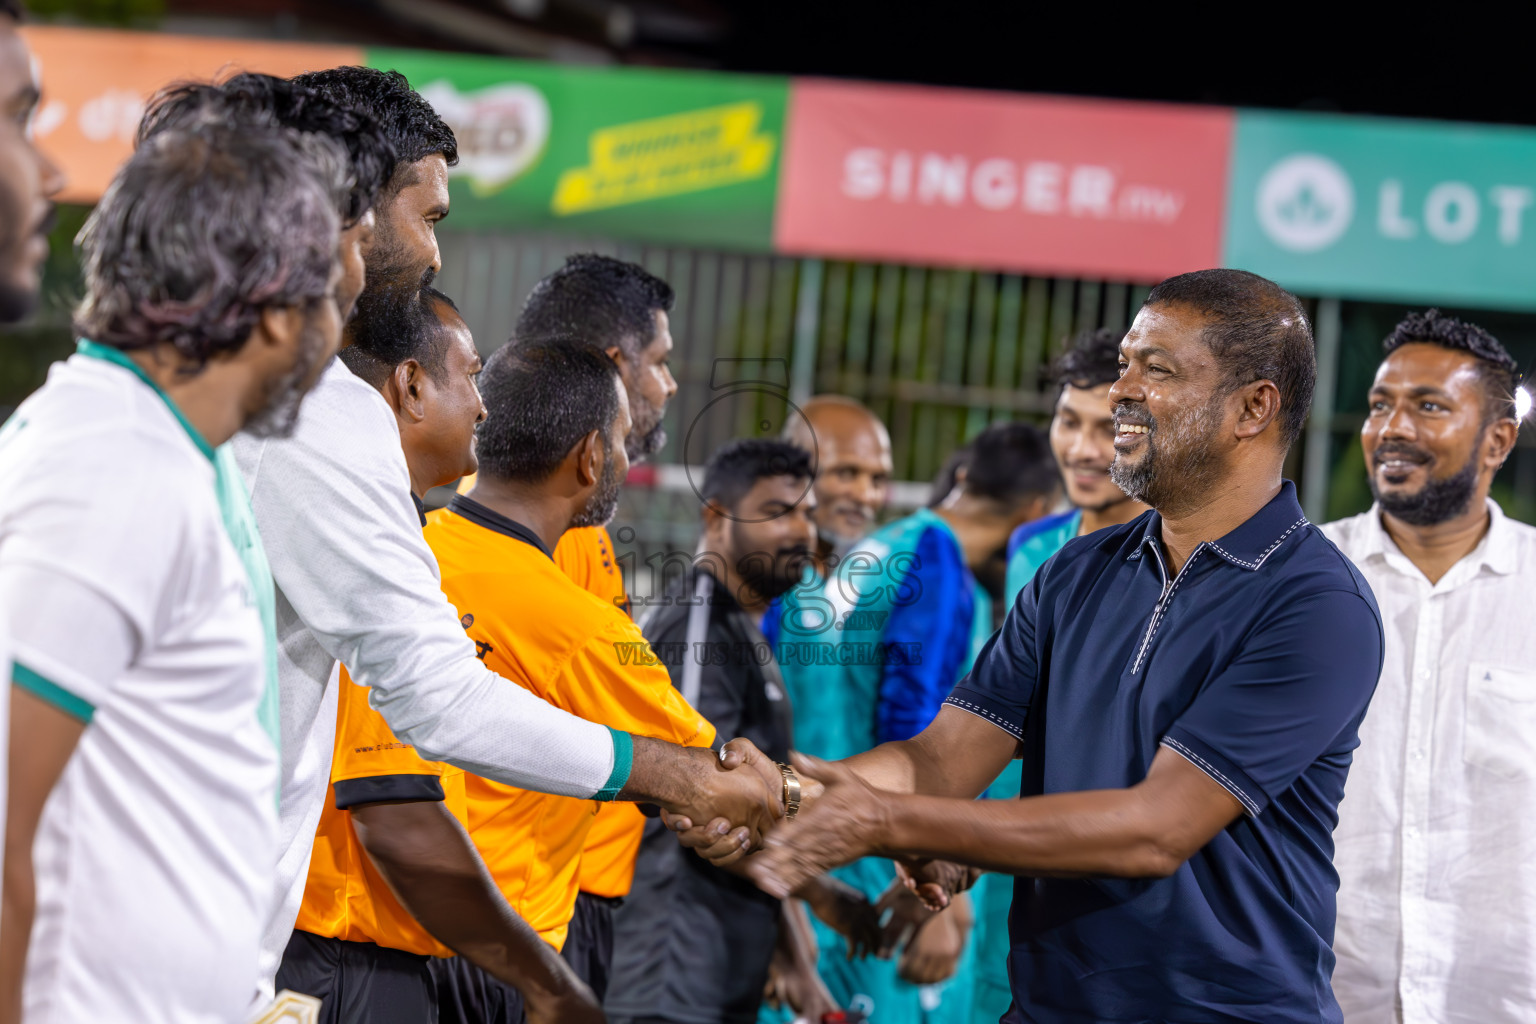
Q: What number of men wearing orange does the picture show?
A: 3